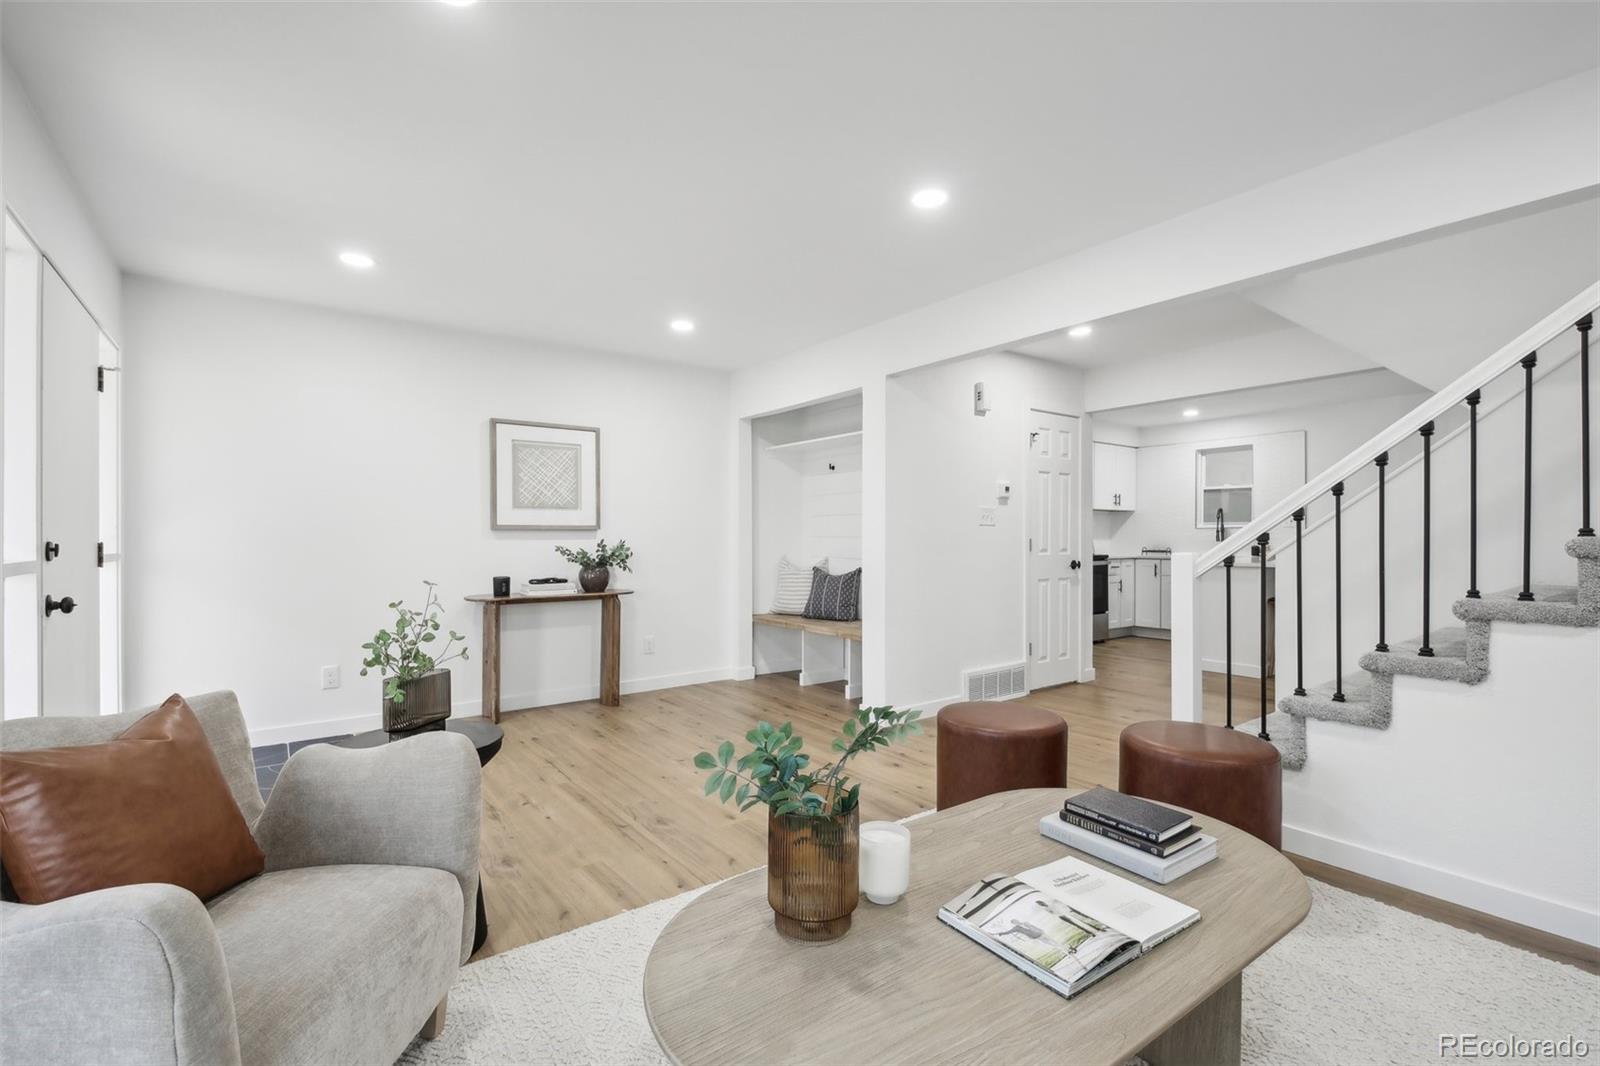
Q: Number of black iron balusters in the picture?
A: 9